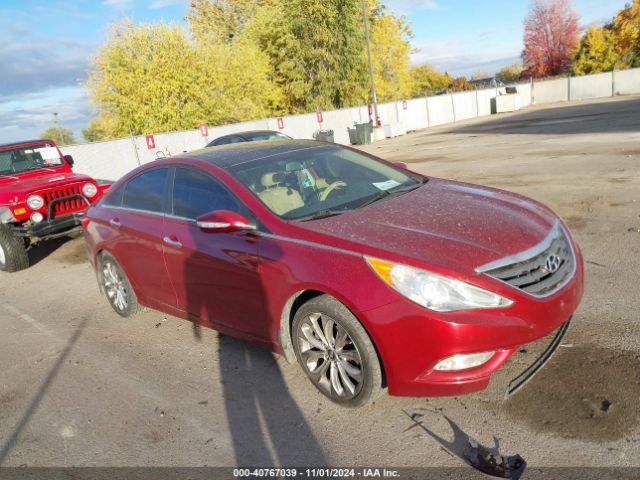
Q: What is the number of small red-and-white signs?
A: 6